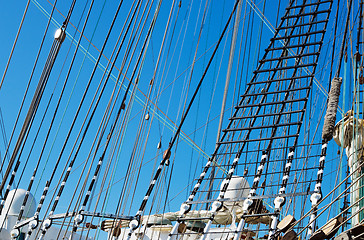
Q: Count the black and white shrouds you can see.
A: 11